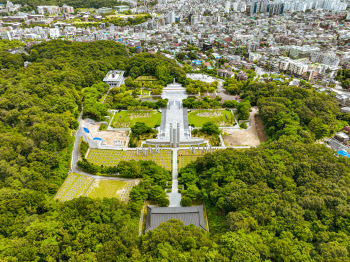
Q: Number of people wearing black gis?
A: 0